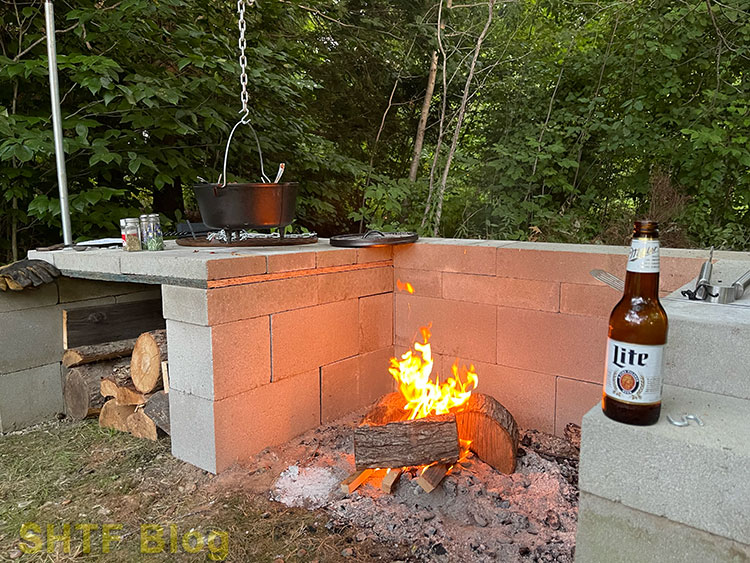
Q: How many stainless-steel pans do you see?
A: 0